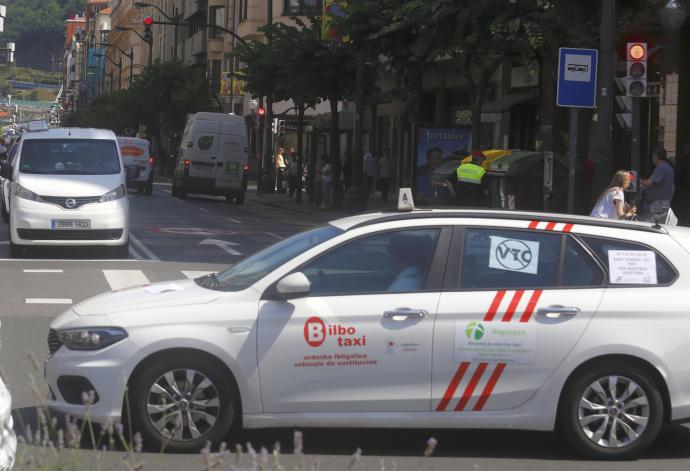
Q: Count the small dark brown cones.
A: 0